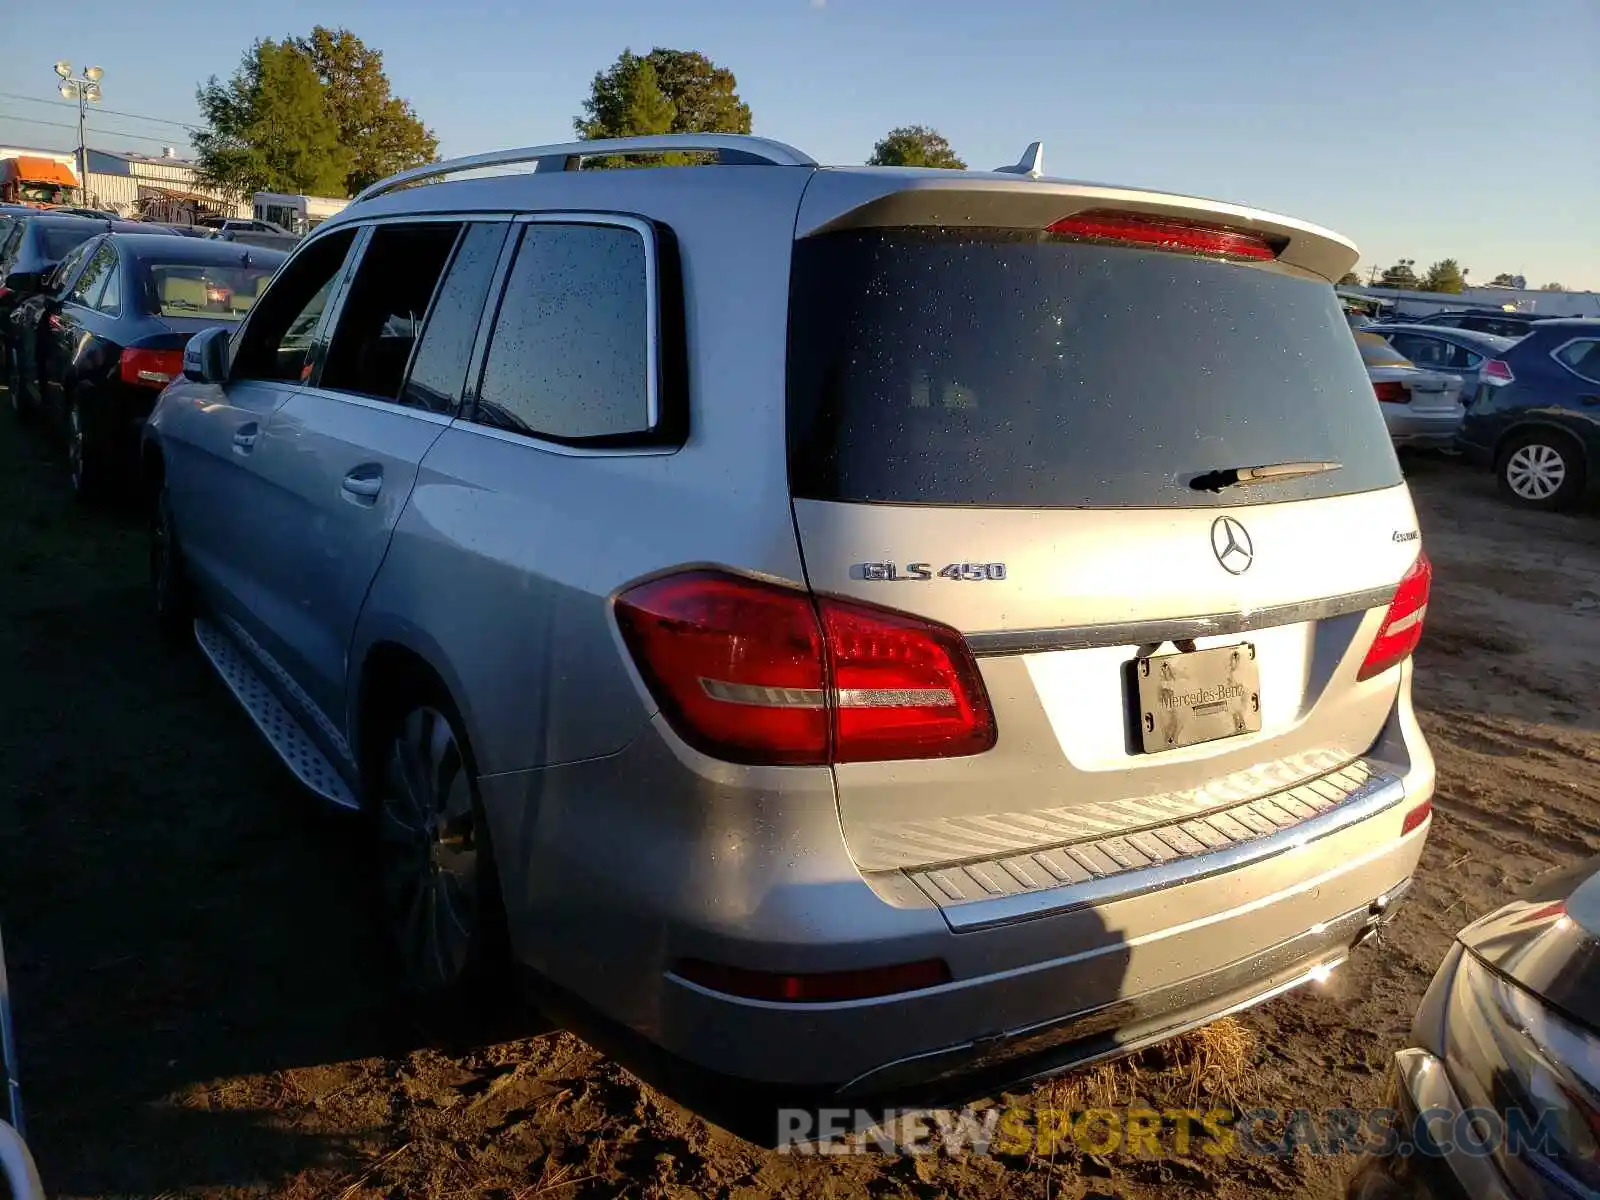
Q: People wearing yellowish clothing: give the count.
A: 0